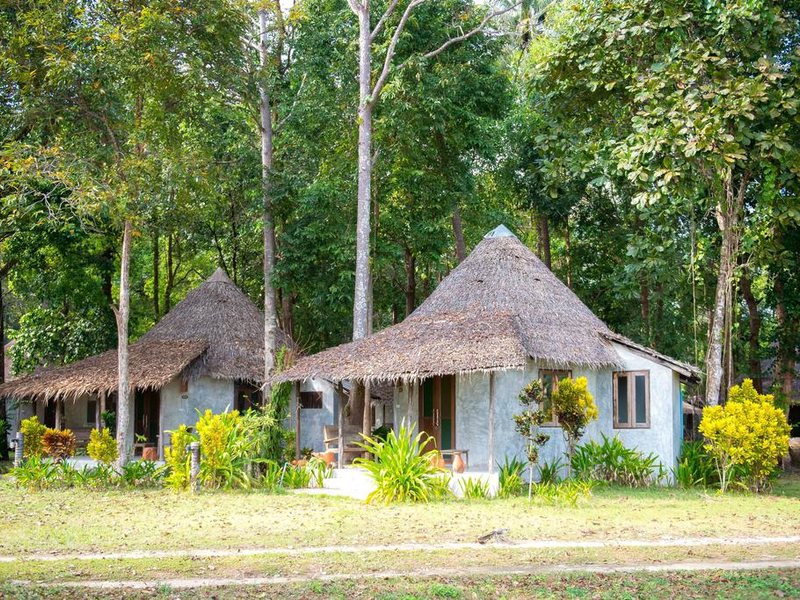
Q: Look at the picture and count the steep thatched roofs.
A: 2